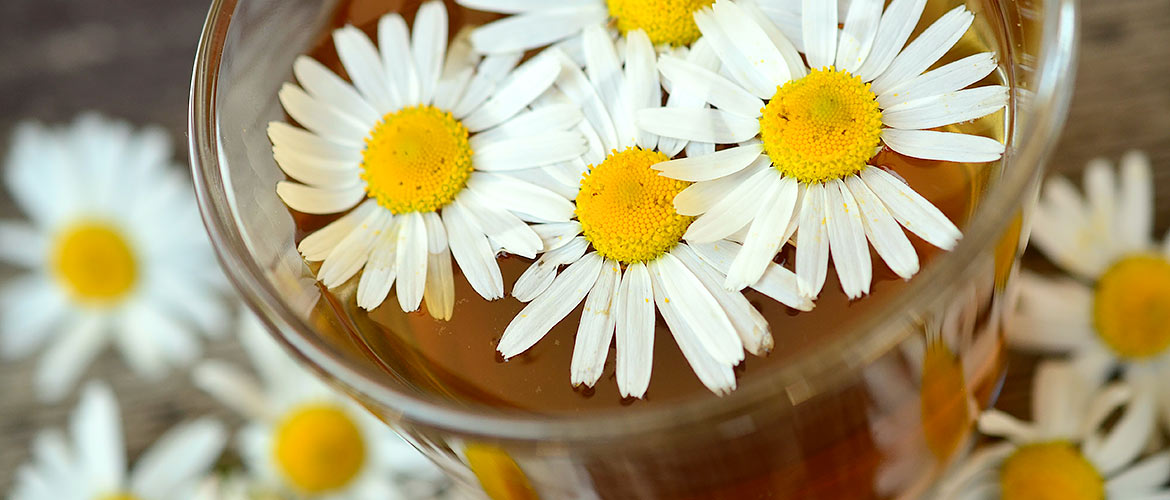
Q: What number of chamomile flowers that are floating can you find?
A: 4